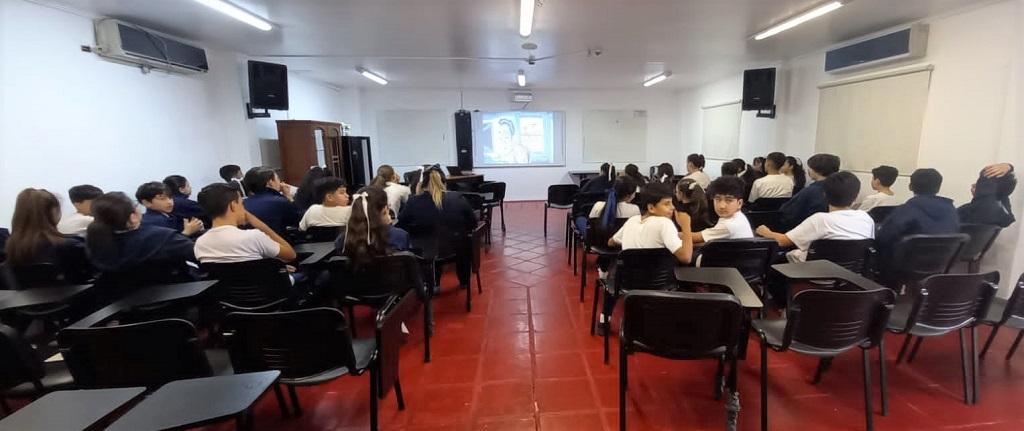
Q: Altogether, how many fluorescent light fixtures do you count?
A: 6